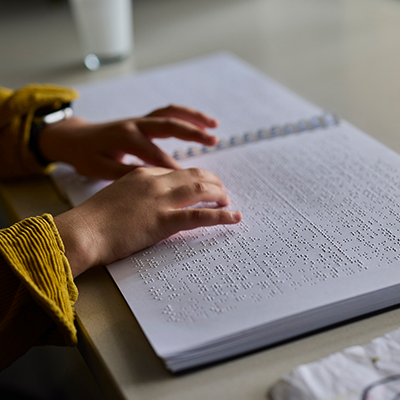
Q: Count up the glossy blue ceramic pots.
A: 0